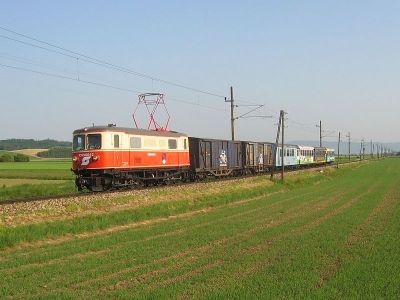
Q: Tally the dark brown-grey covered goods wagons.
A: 2